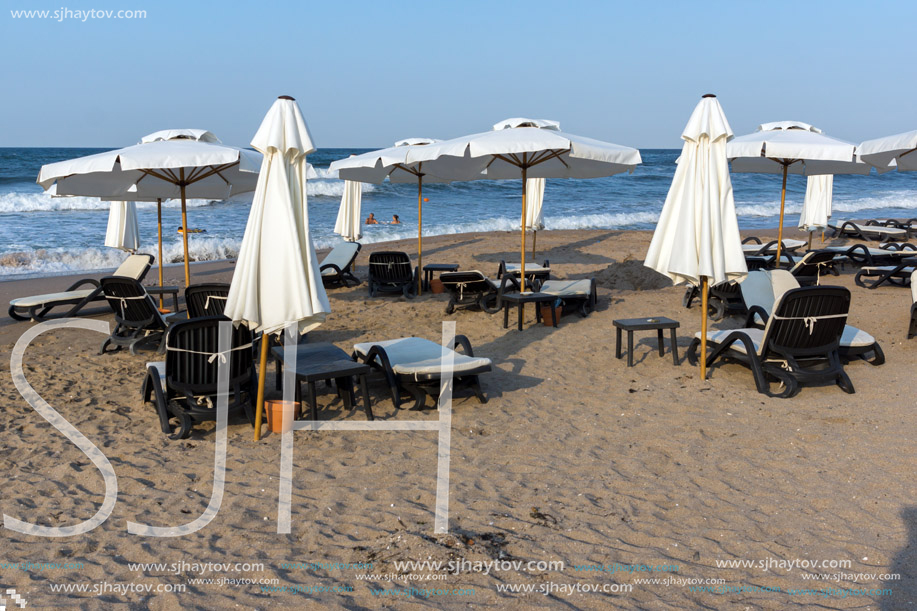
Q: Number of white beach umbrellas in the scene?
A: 12